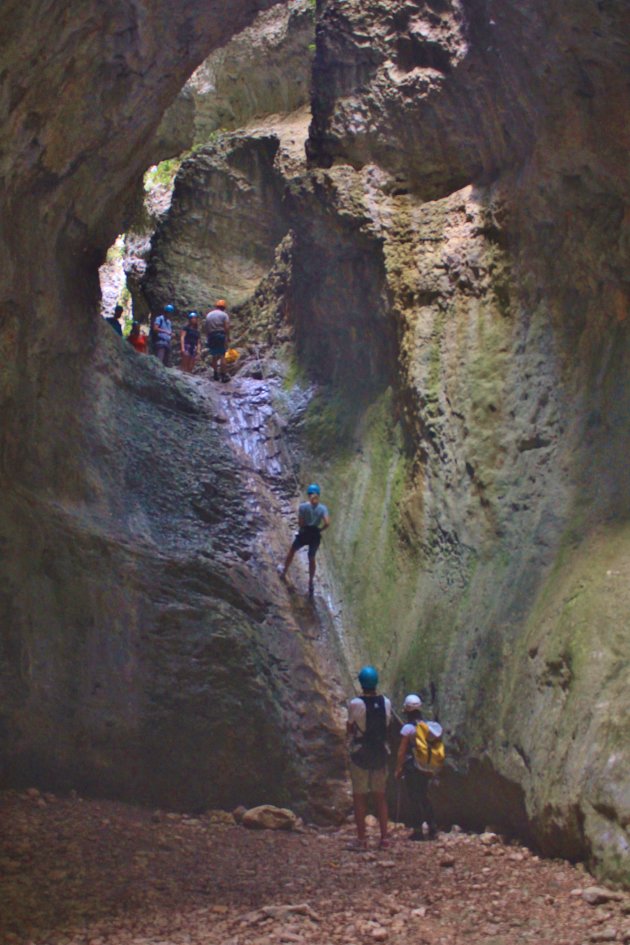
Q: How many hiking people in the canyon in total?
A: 8